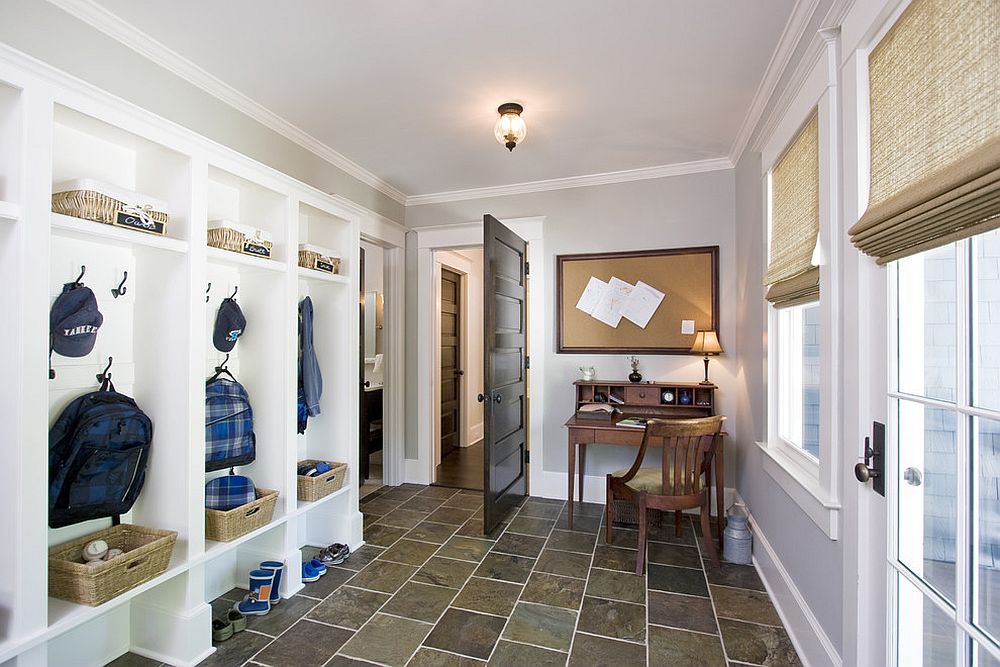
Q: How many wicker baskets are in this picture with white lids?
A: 3